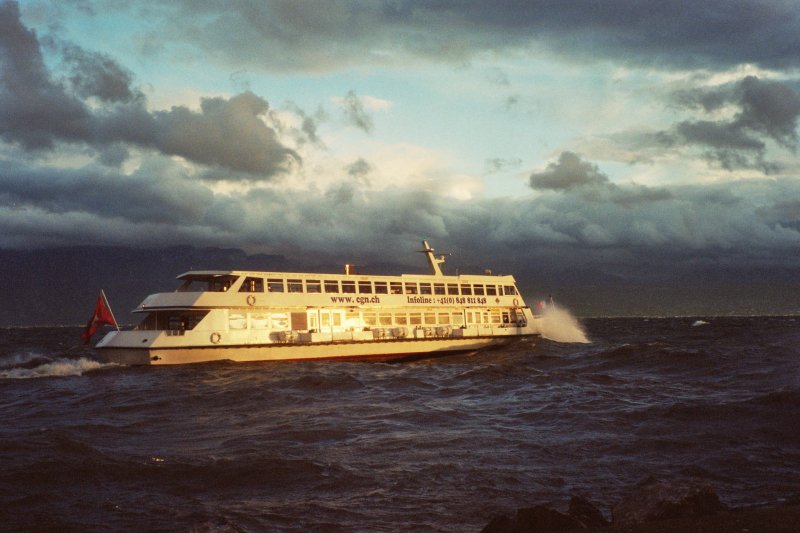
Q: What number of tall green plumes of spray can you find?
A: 0